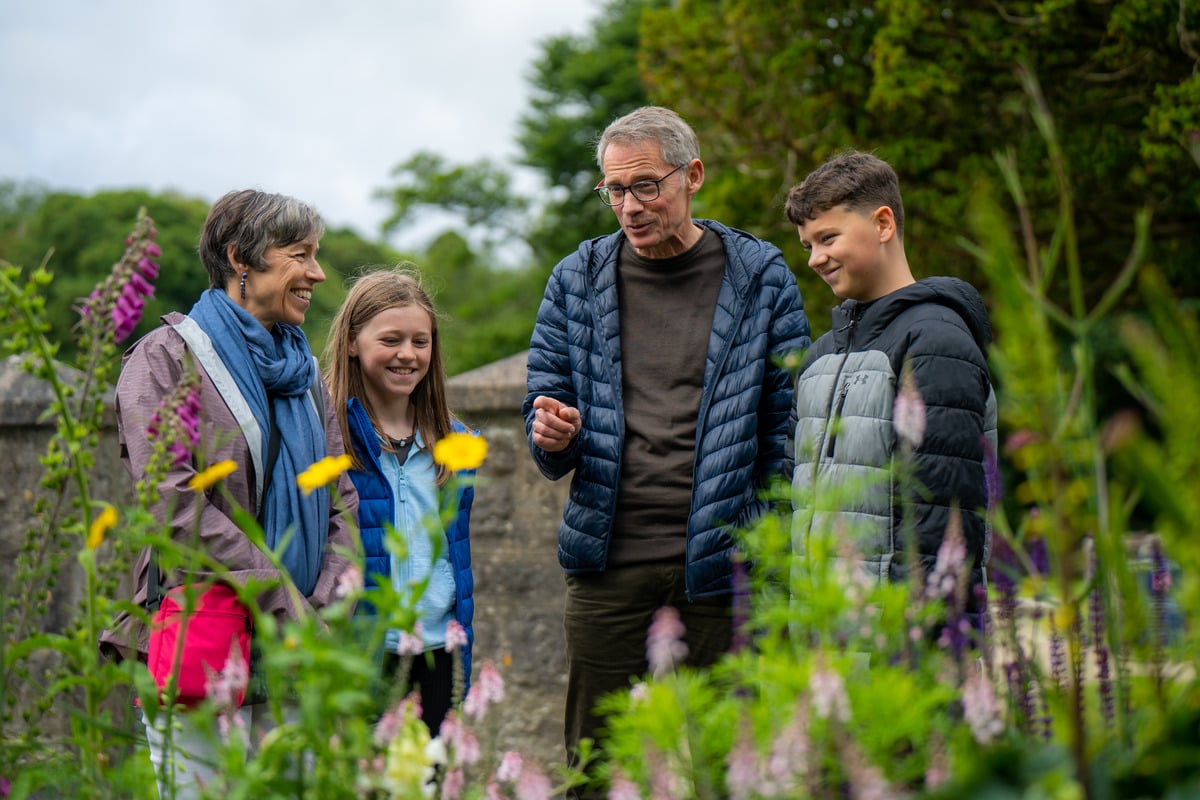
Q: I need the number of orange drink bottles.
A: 0